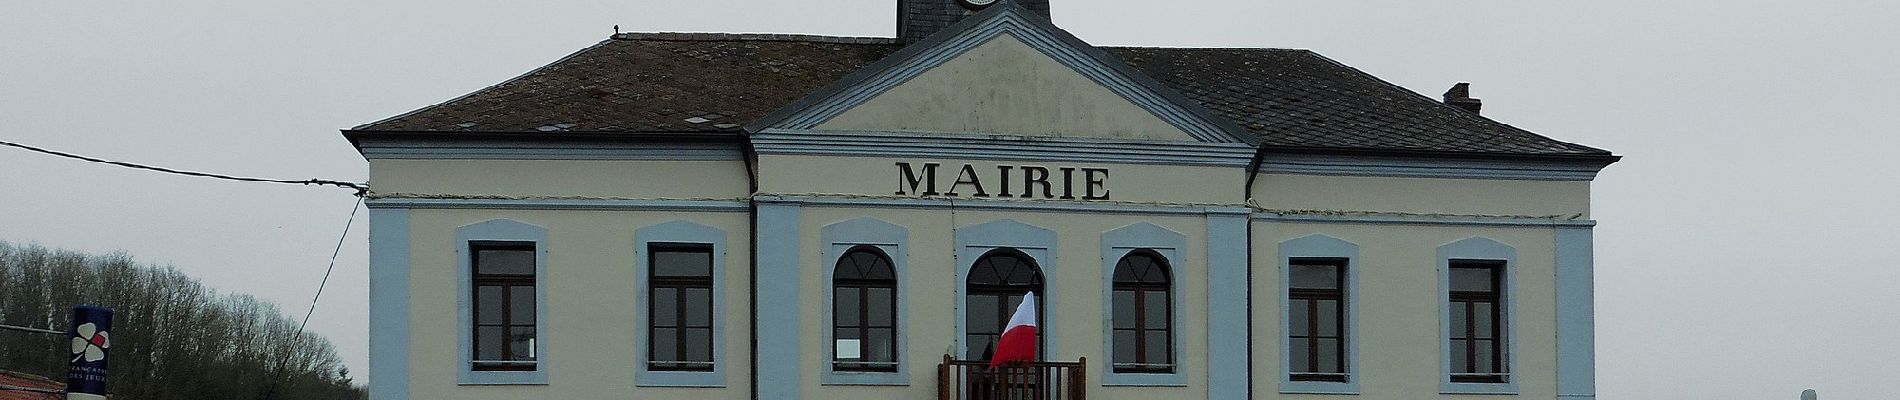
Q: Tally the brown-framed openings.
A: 7